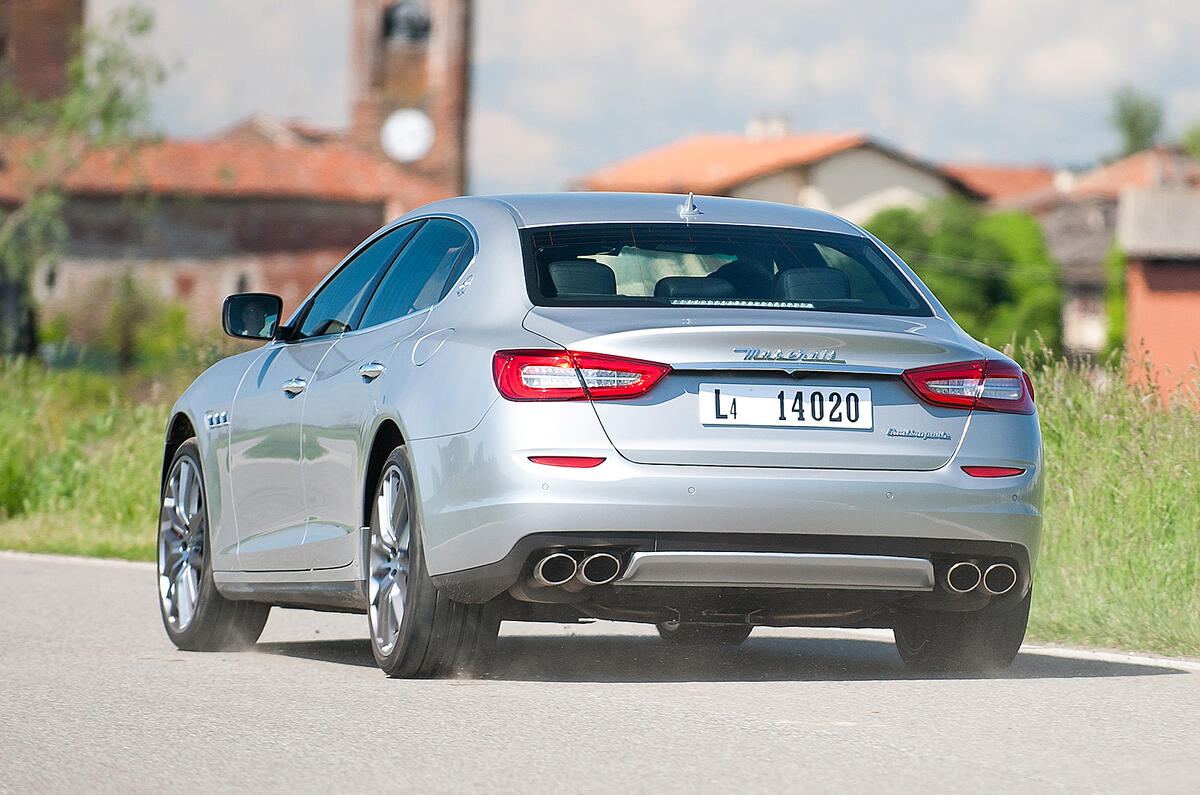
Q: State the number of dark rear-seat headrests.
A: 3